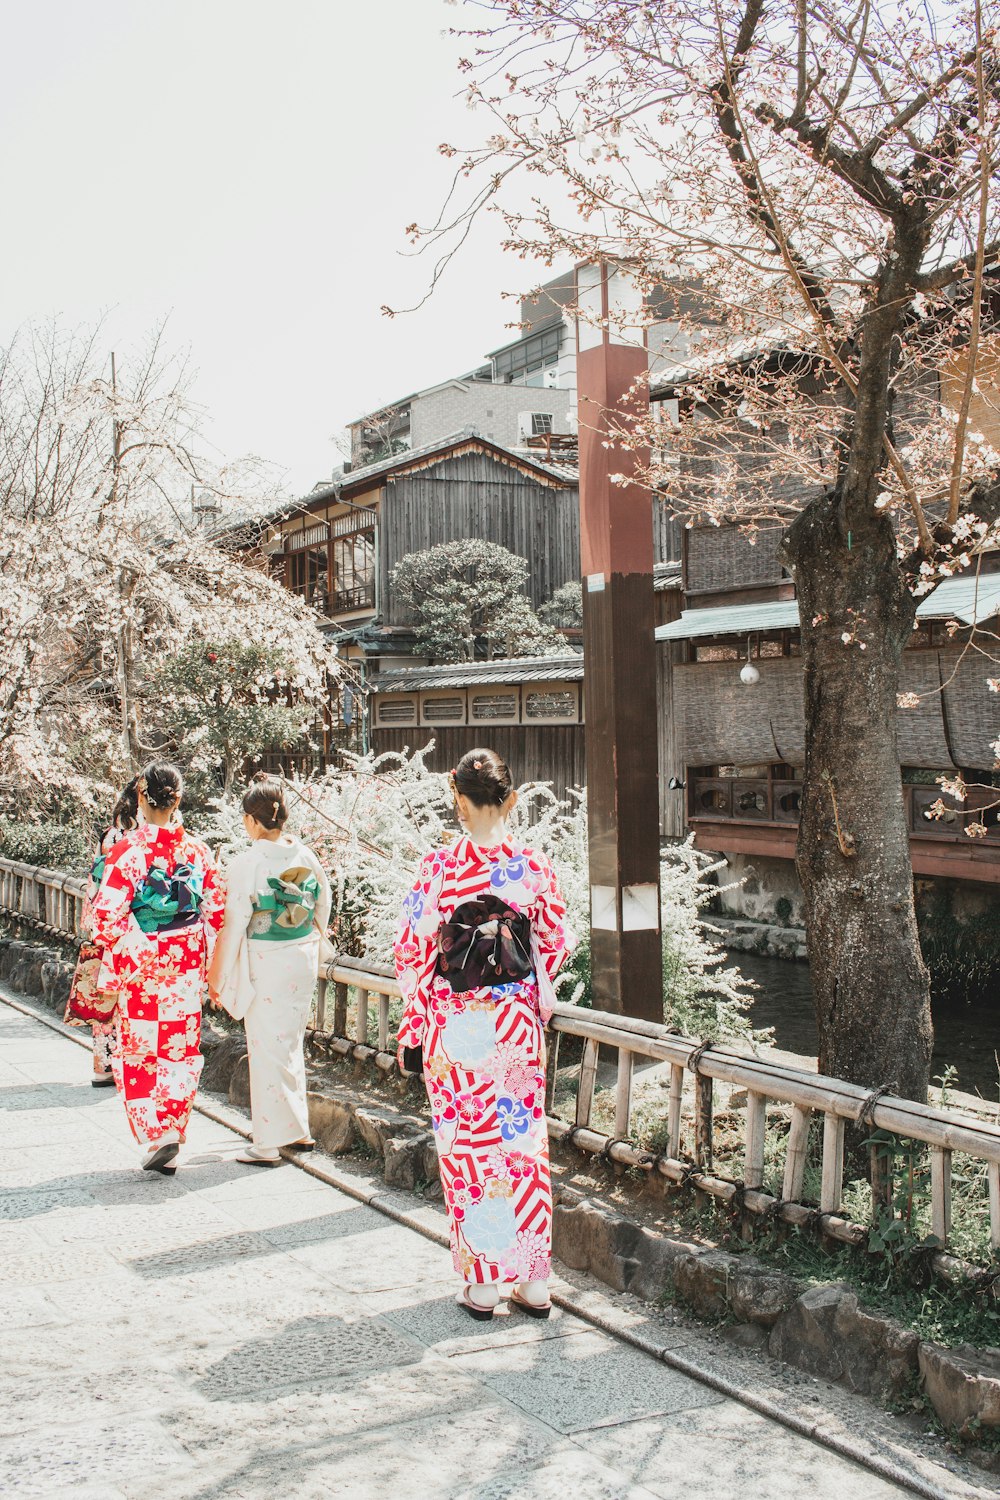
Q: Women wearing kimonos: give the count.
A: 4